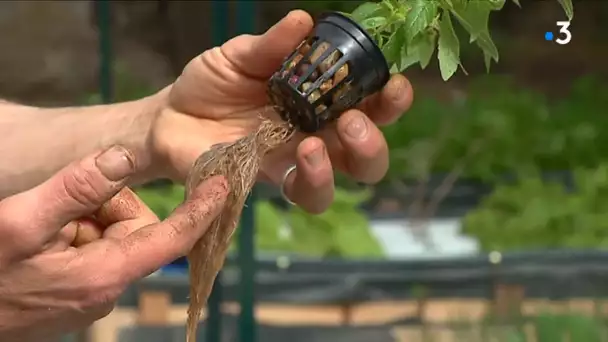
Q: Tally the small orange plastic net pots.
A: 0